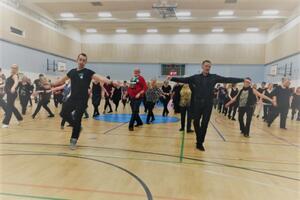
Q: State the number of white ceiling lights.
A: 12